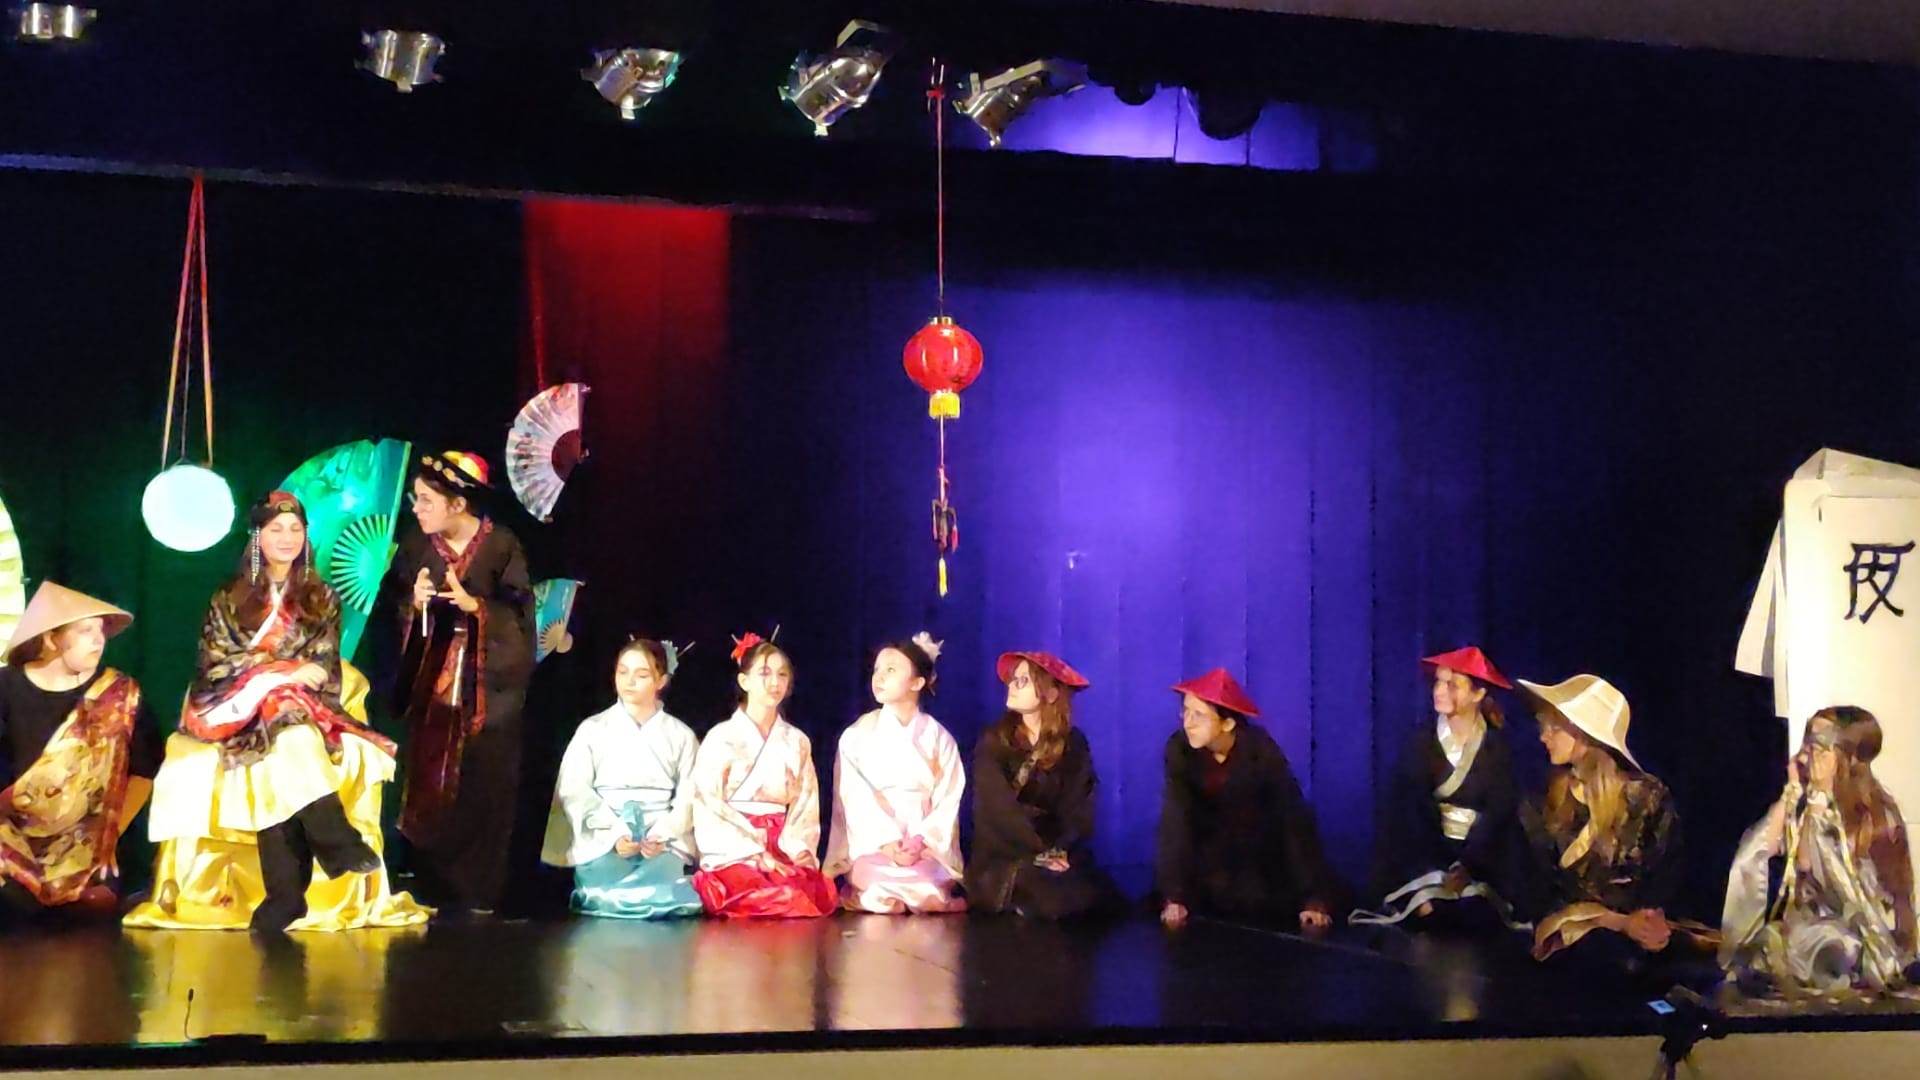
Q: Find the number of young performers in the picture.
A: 11